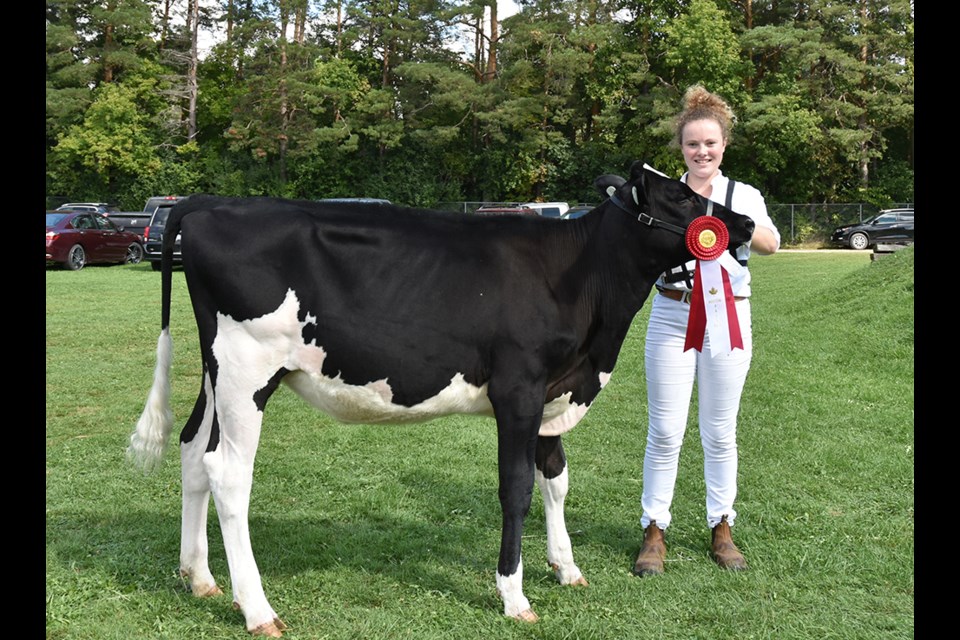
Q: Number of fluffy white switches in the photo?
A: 1